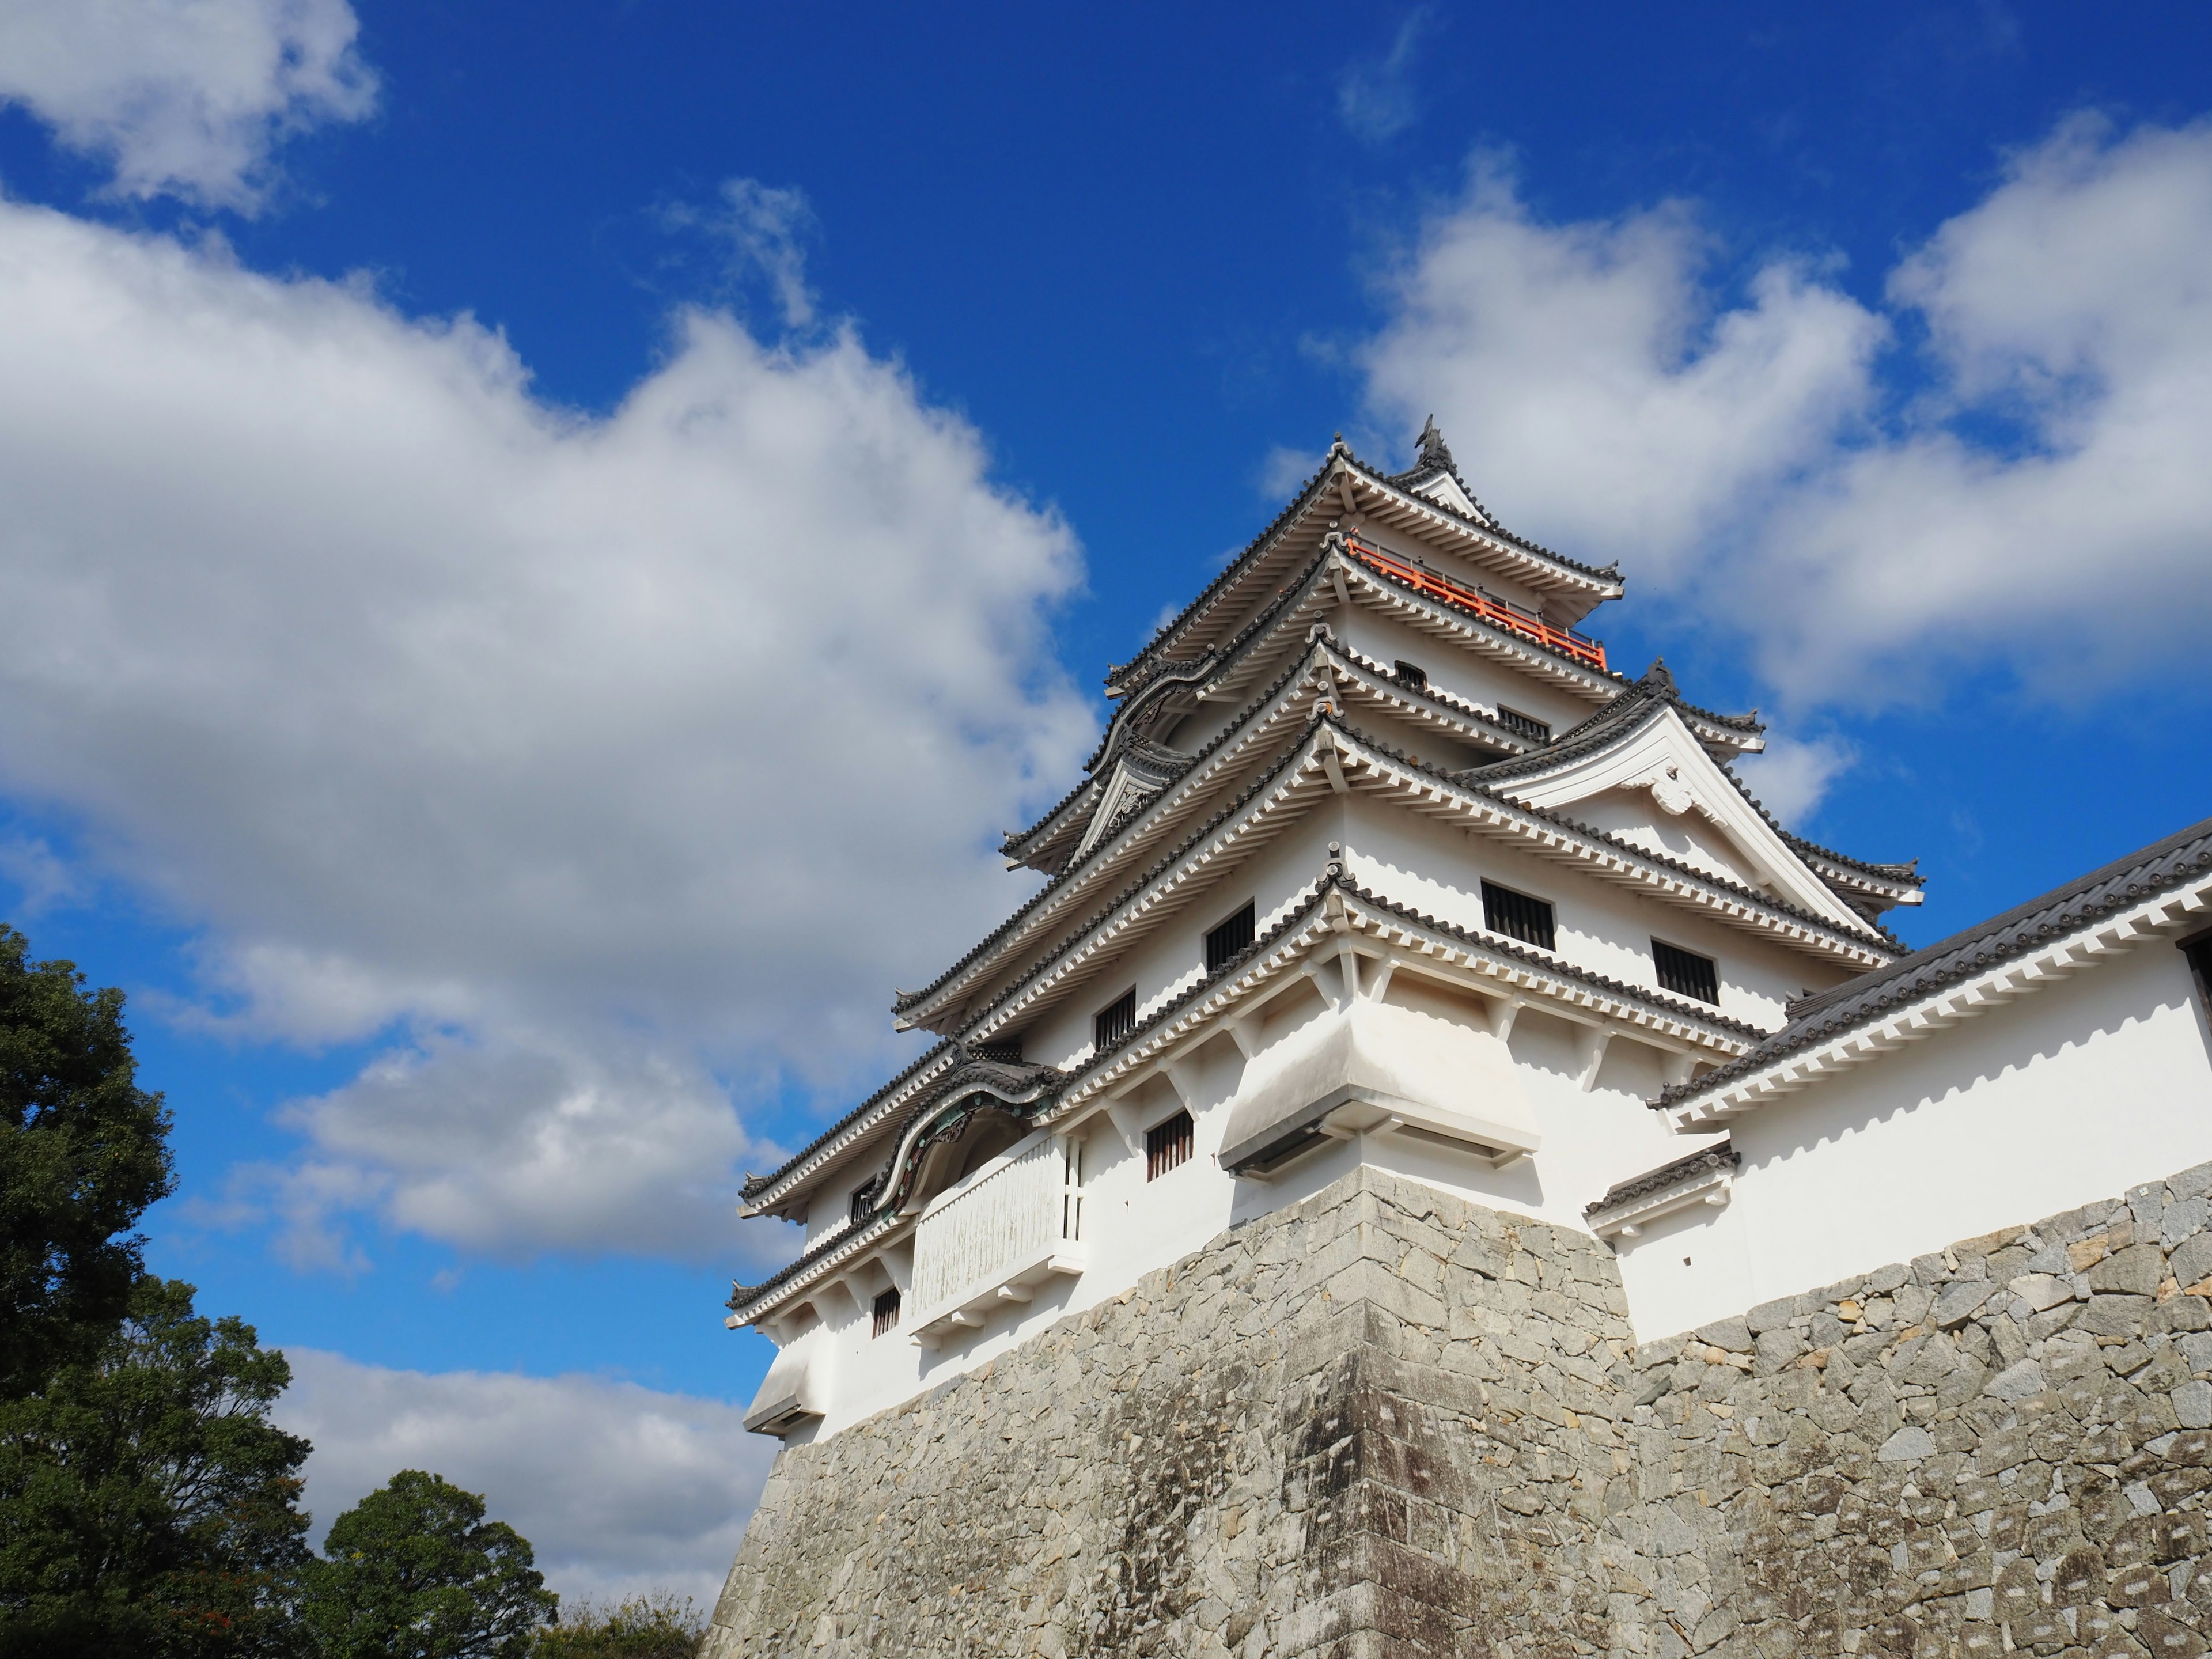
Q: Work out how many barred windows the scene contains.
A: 9